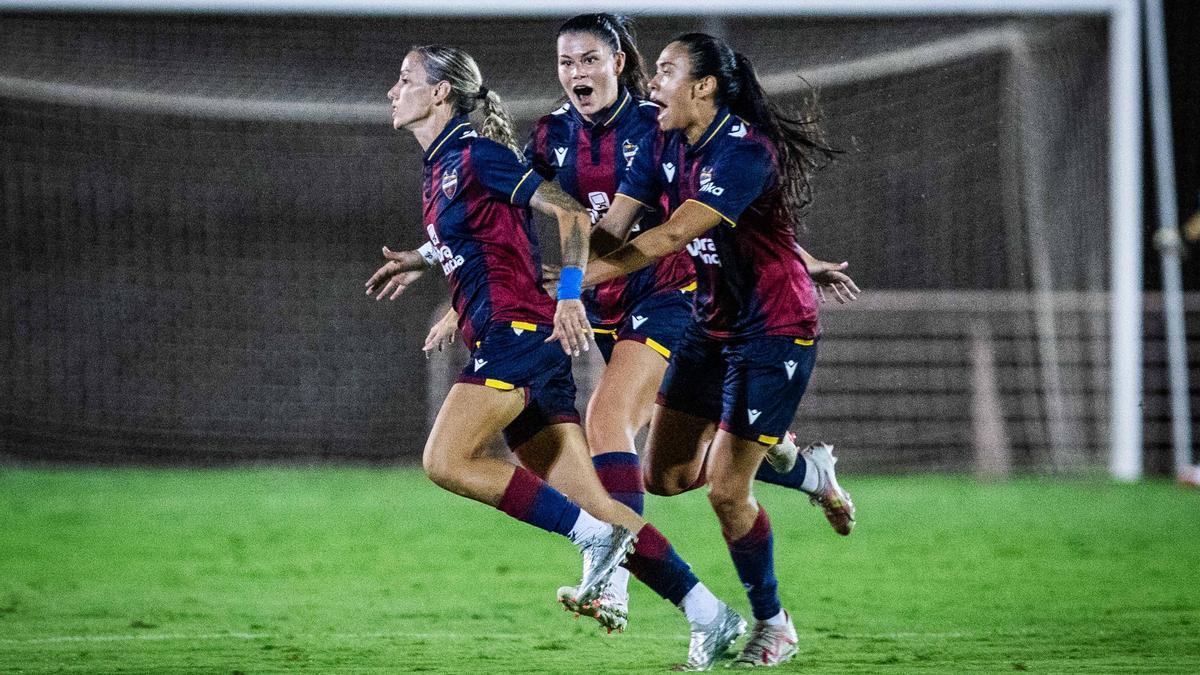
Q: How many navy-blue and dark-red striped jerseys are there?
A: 3